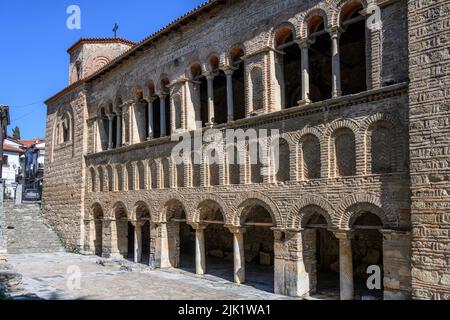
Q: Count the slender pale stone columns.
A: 12